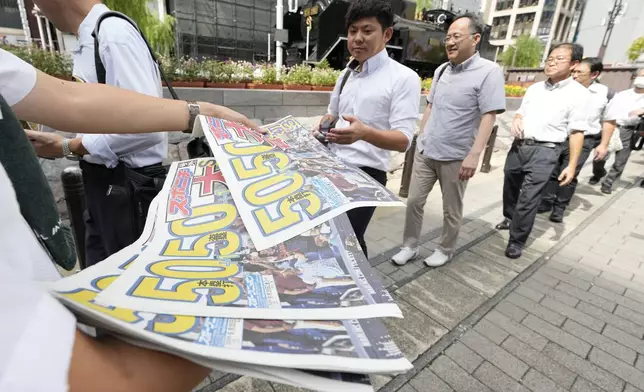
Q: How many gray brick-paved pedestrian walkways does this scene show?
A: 1